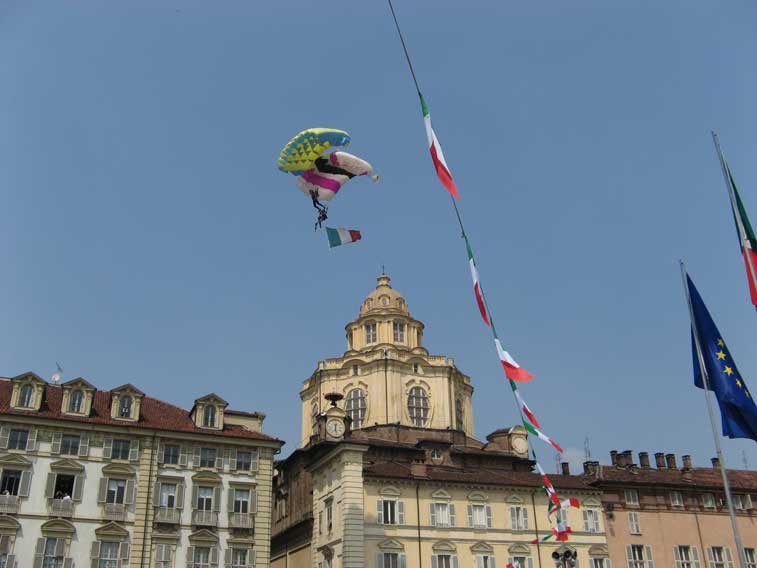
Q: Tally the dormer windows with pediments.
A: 4